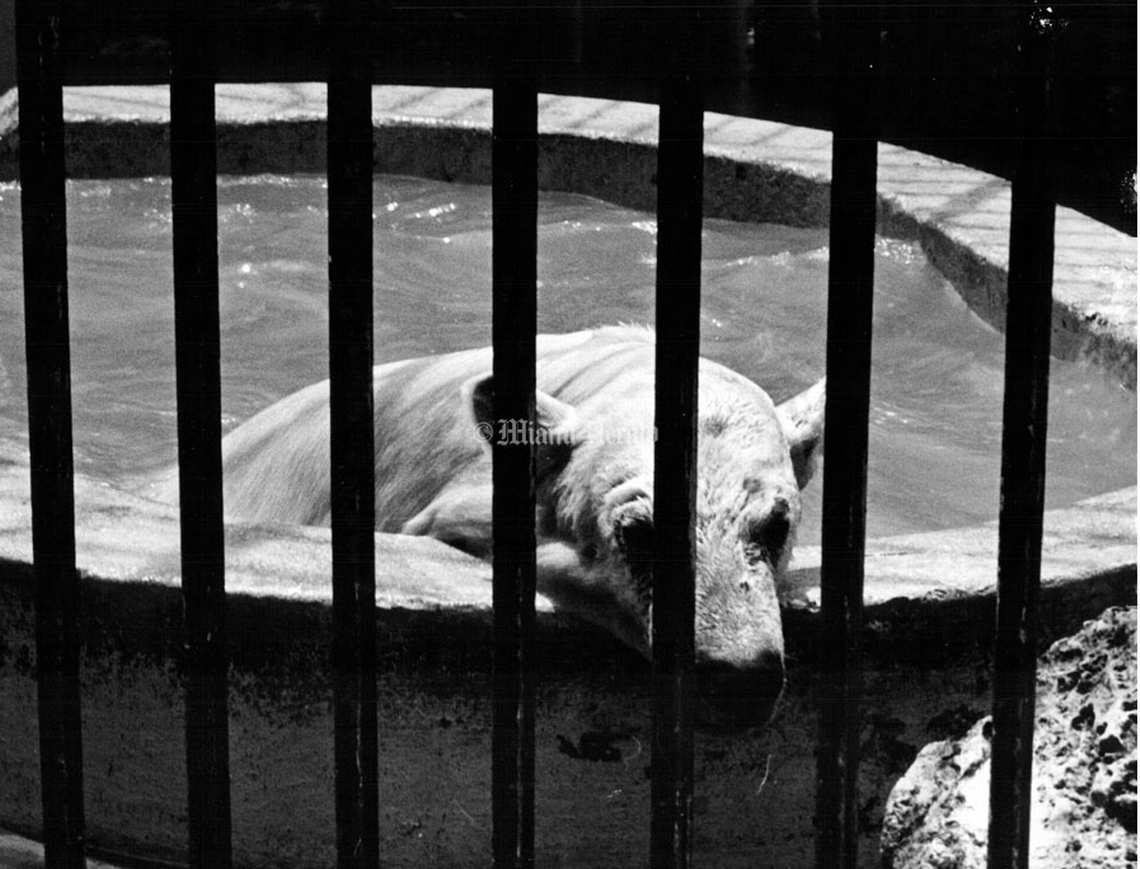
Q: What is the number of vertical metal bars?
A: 7